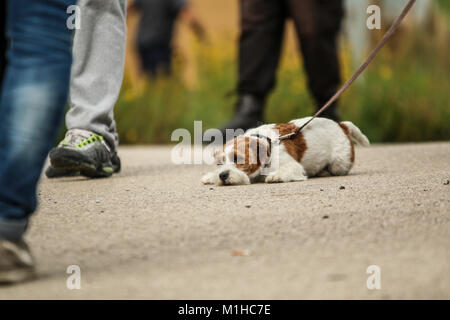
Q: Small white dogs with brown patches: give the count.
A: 1